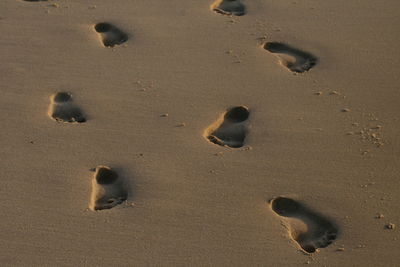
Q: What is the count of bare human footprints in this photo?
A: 7